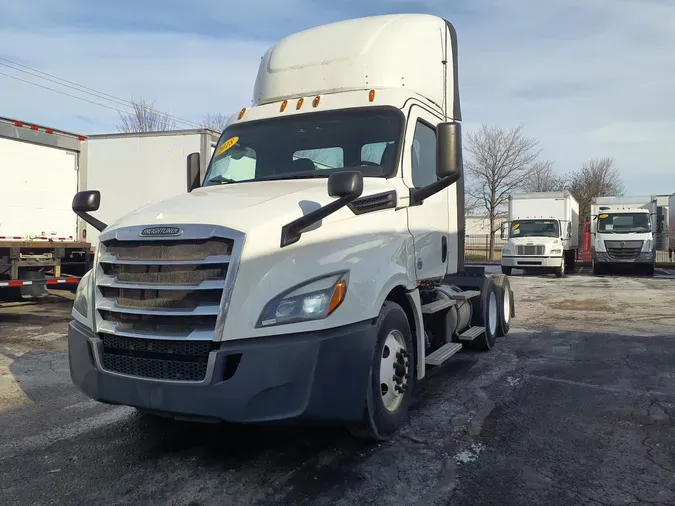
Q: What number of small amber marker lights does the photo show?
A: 5